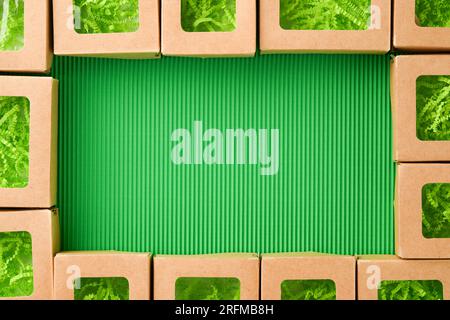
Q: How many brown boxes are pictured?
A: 13